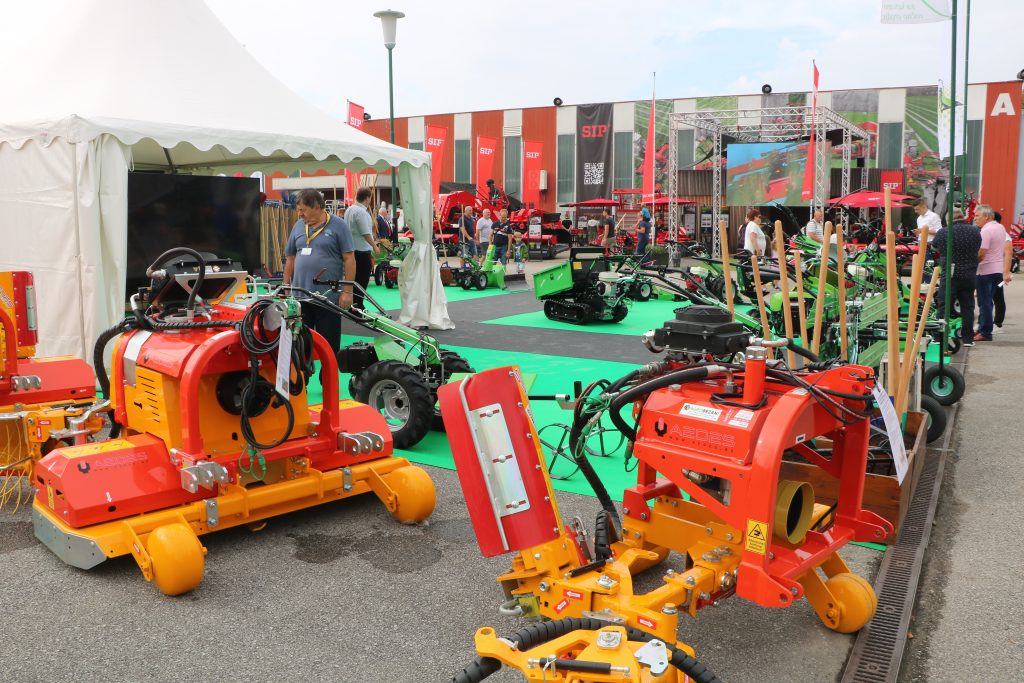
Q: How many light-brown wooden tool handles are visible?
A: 11